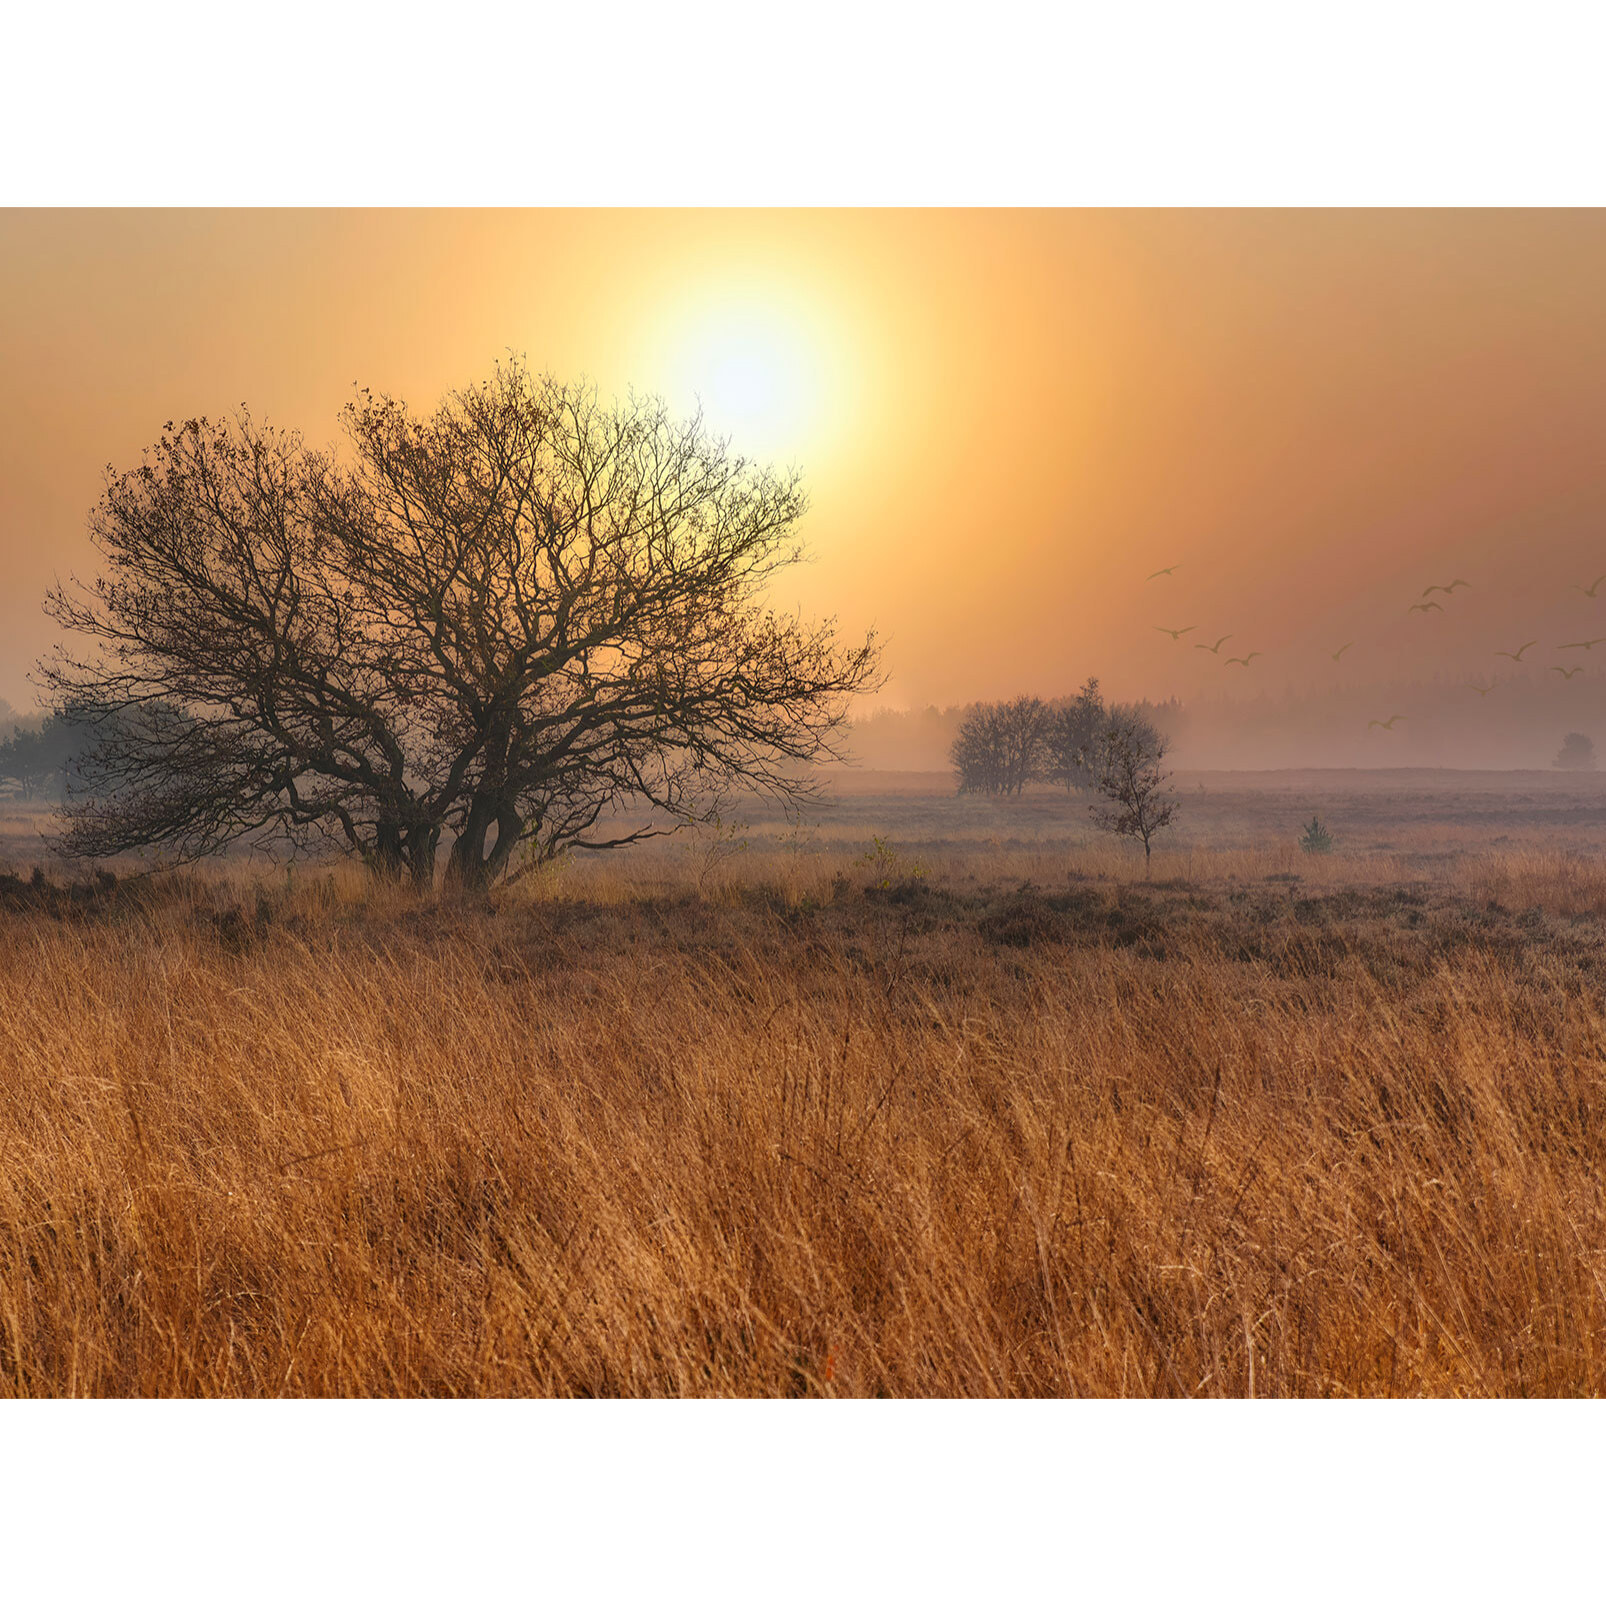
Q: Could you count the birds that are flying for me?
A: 13